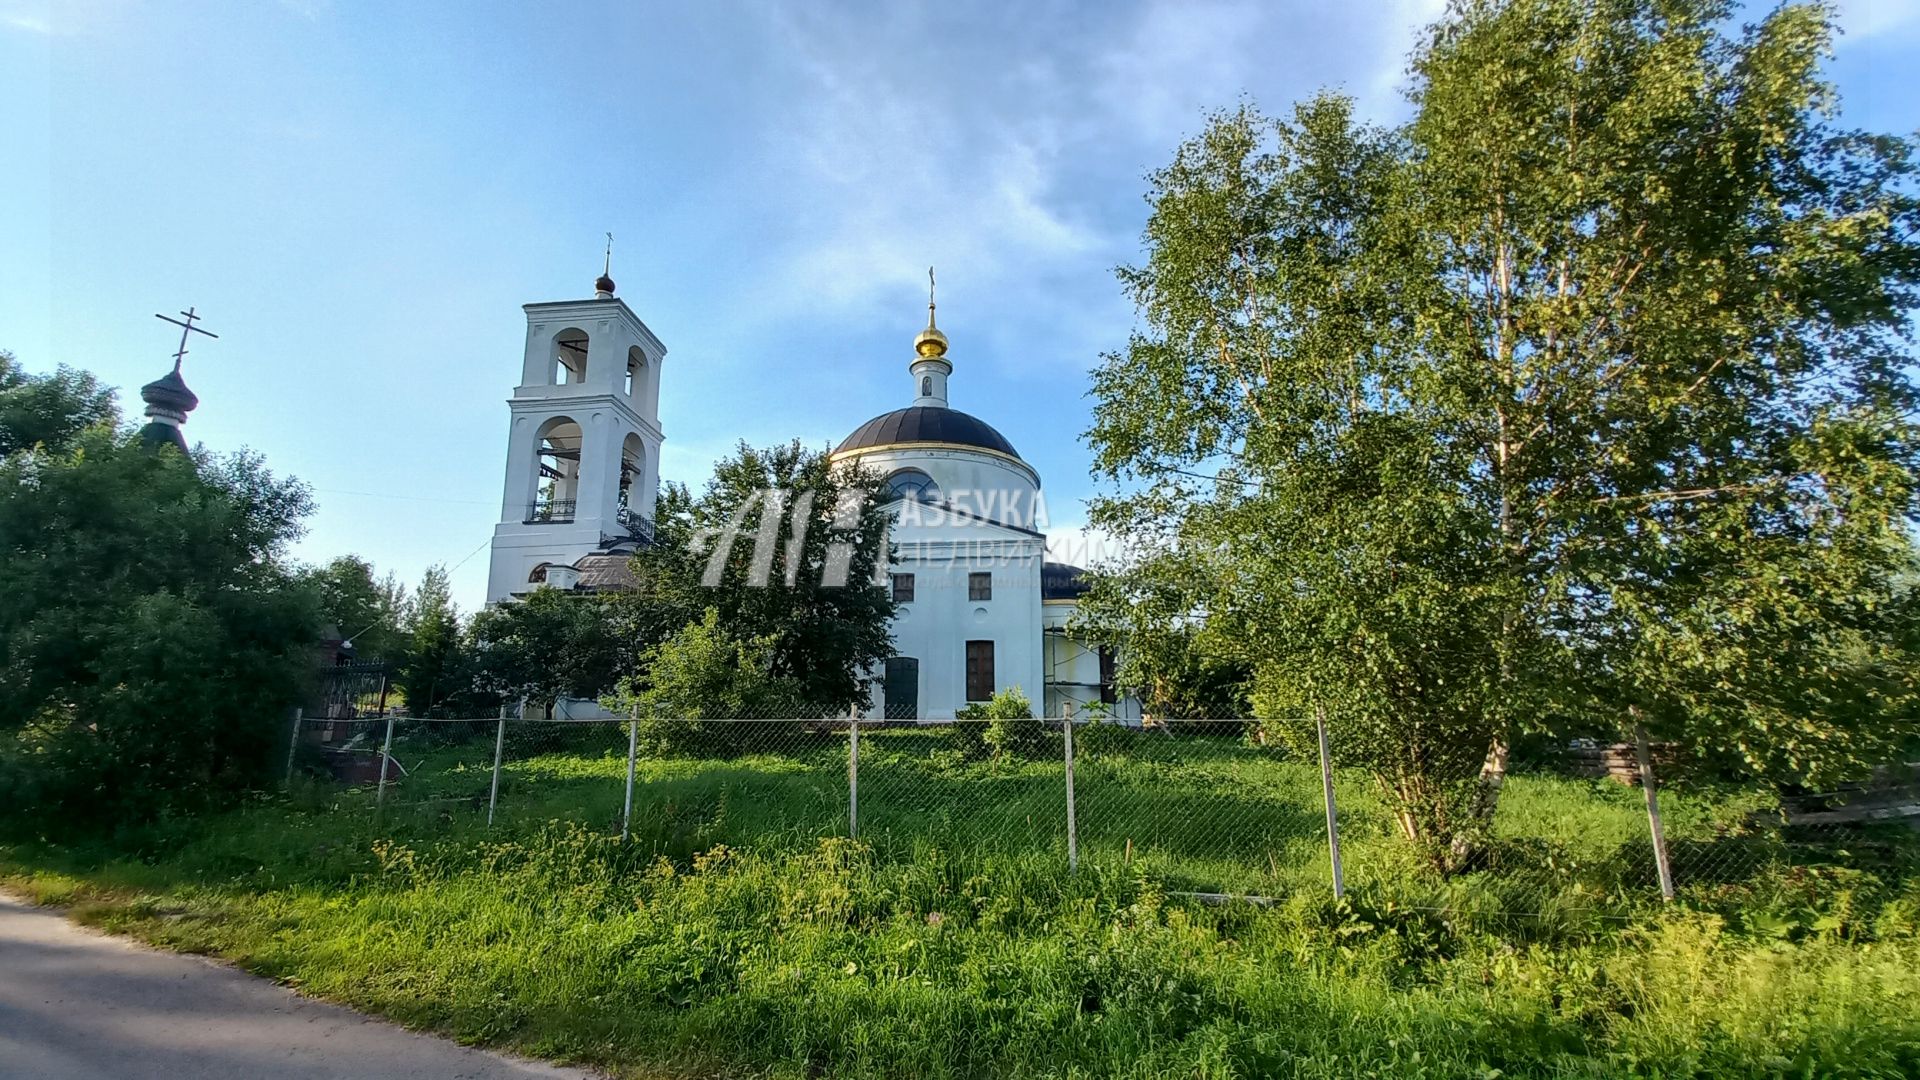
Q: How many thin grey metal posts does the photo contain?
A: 8